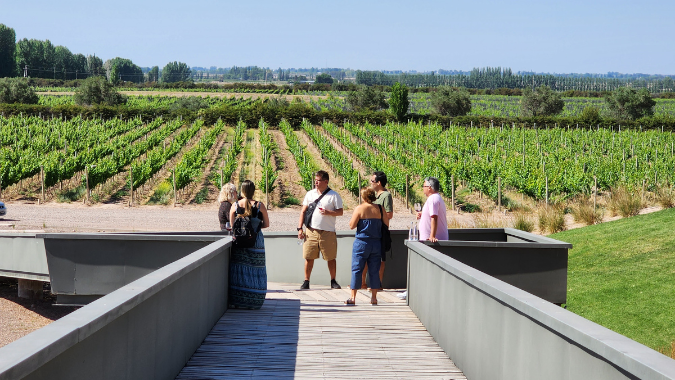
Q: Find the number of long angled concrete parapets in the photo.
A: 2